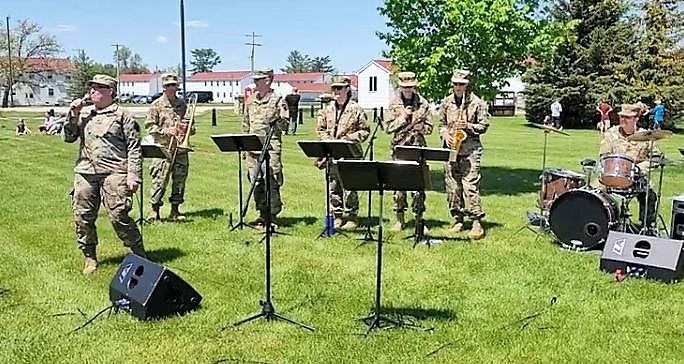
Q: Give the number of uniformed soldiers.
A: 7